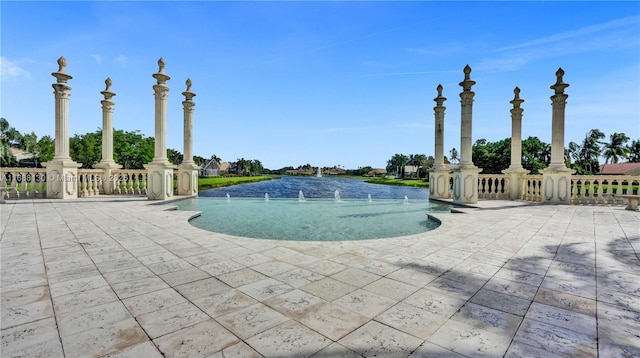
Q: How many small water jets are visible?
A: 6